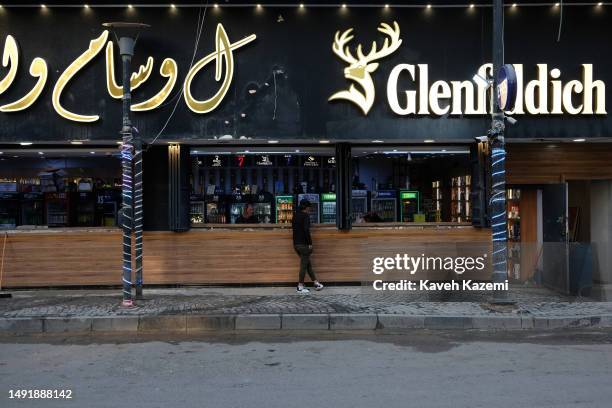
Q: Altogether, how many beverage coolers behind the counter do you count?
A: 15